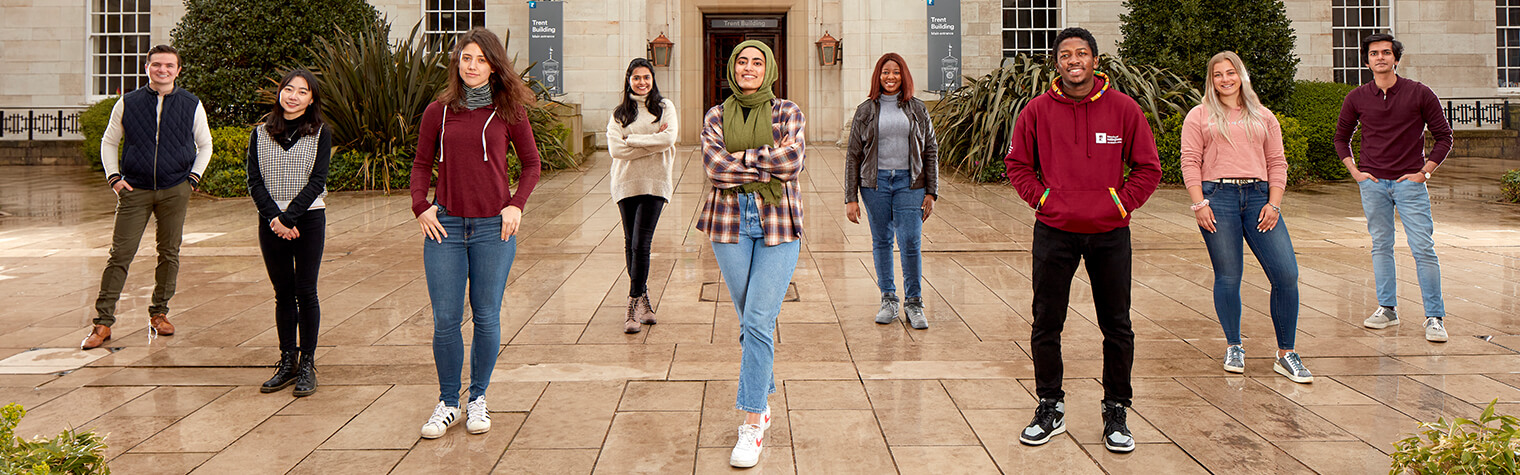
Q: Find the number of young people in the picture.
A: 9